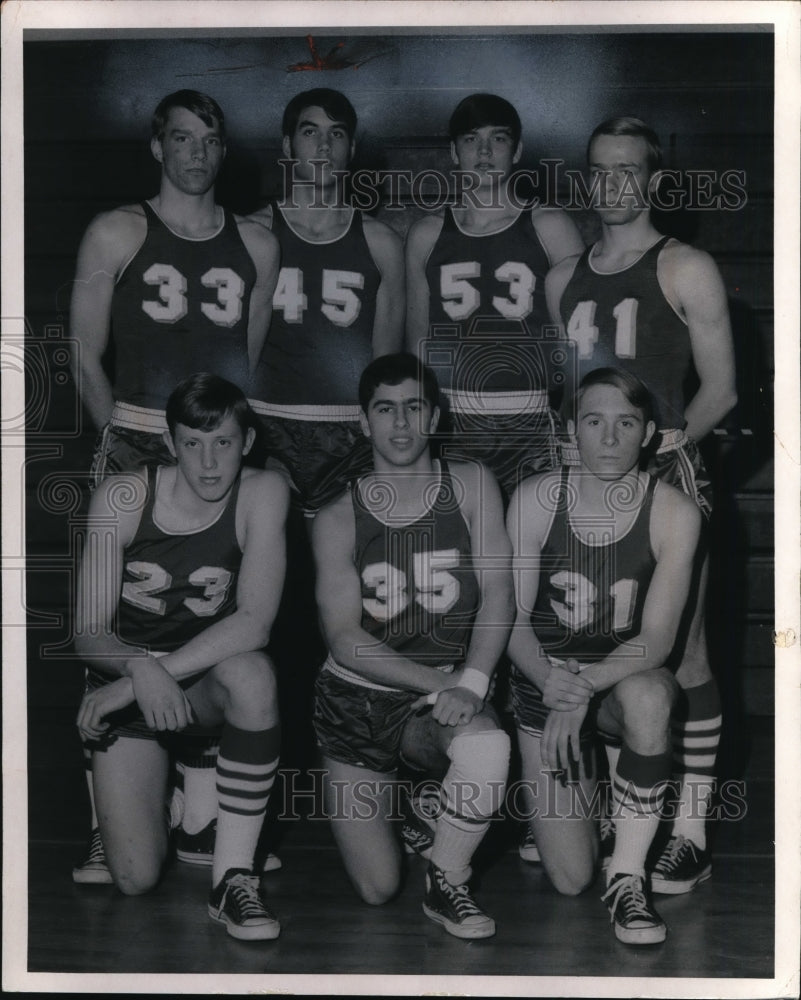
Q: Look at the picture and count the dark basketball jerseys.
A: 7